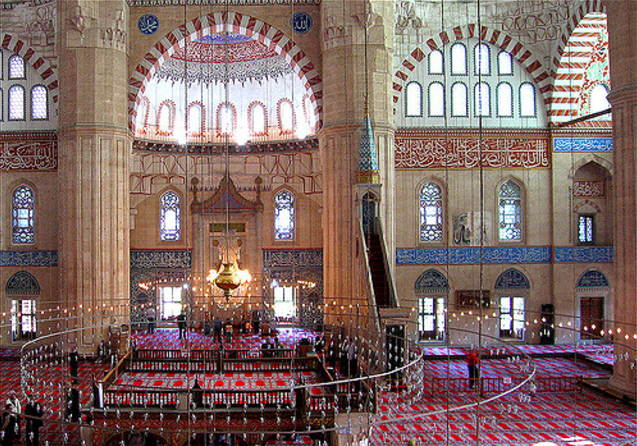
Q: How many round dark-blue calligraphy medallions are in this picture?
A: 2